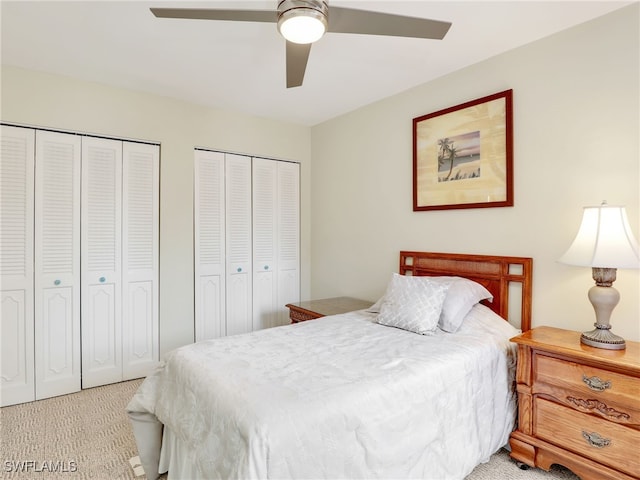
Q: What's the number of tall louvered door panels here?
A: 8